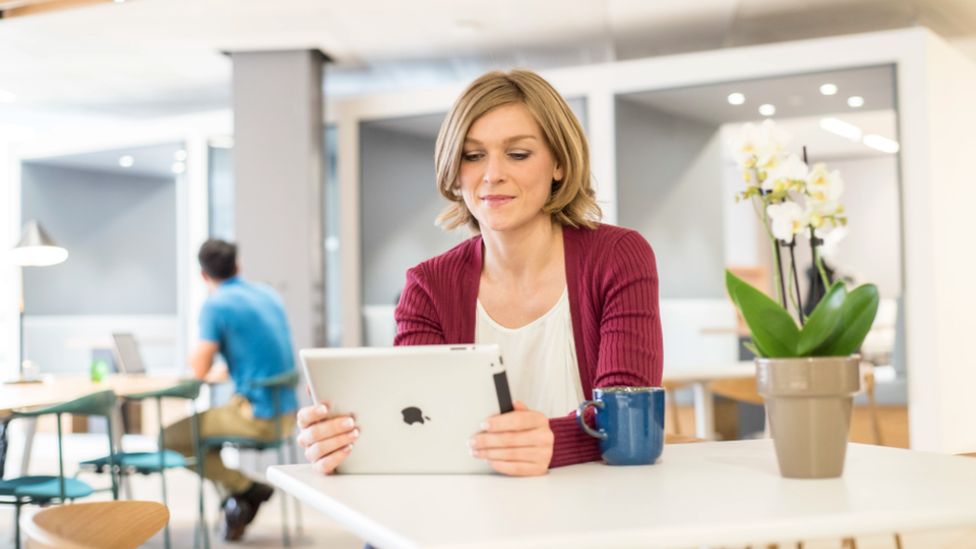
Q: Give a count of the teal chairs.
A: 3